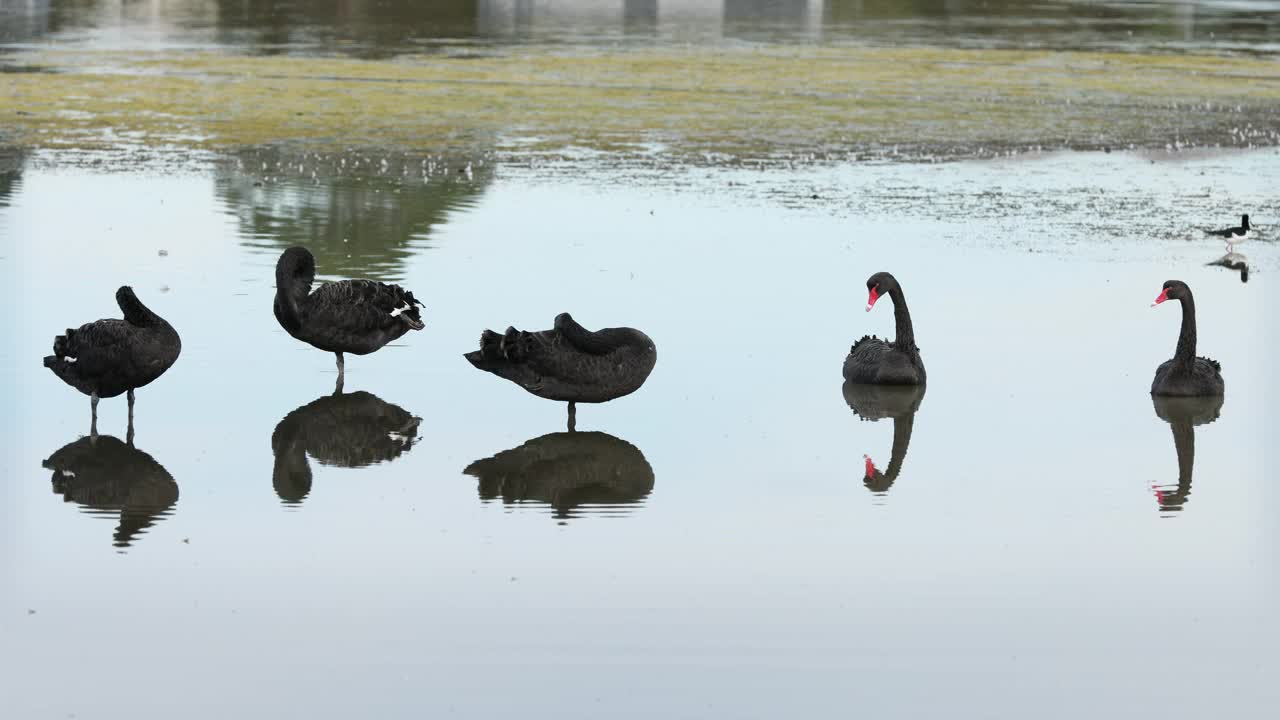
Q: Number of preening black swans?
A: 3